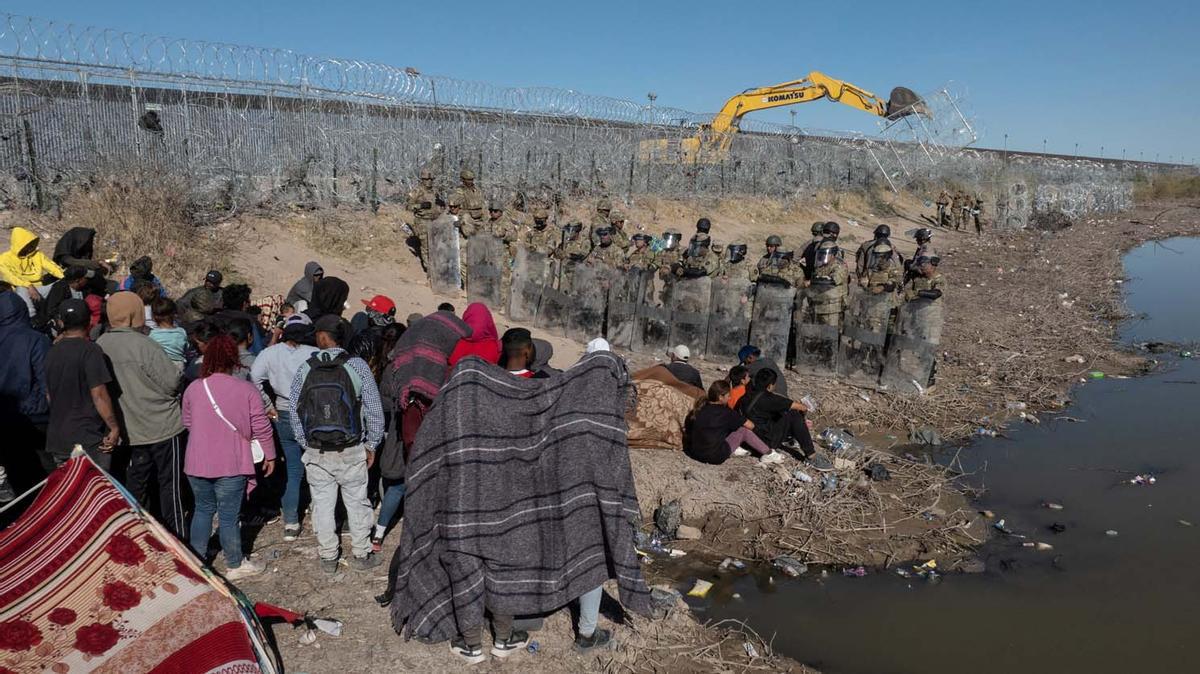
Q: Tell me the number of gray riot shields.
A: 13